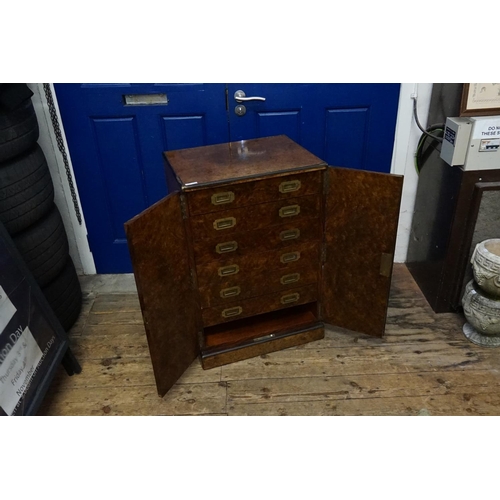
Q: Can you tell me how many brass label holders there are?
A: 12